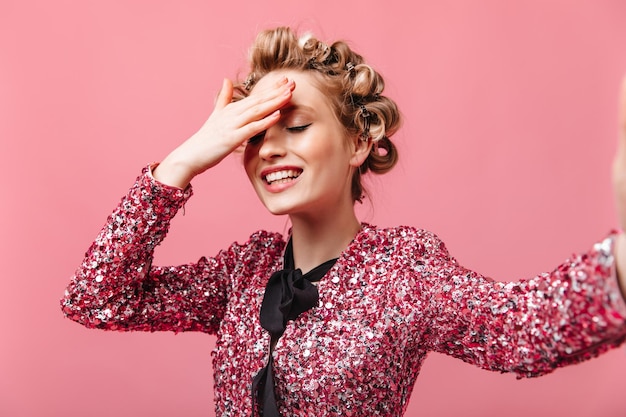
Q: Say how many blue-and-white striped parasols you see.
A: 0